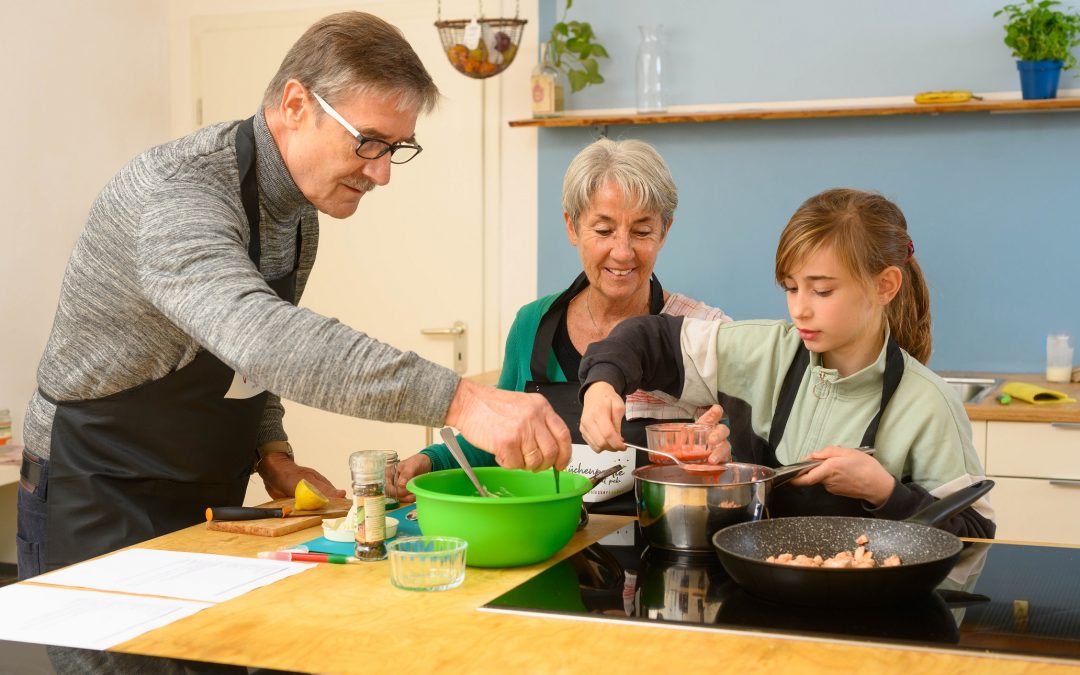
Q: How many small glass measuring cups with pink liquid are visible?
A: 1